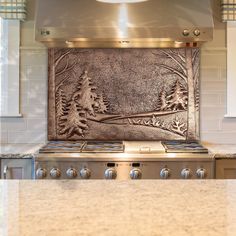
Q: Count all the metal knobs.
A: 11